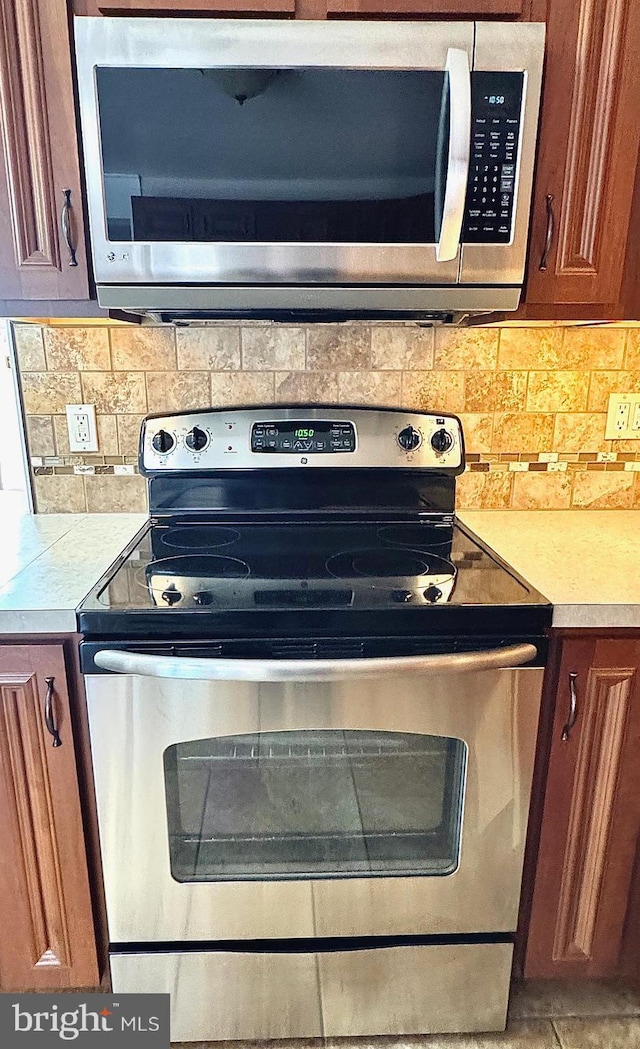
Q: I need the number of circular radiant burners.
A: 4